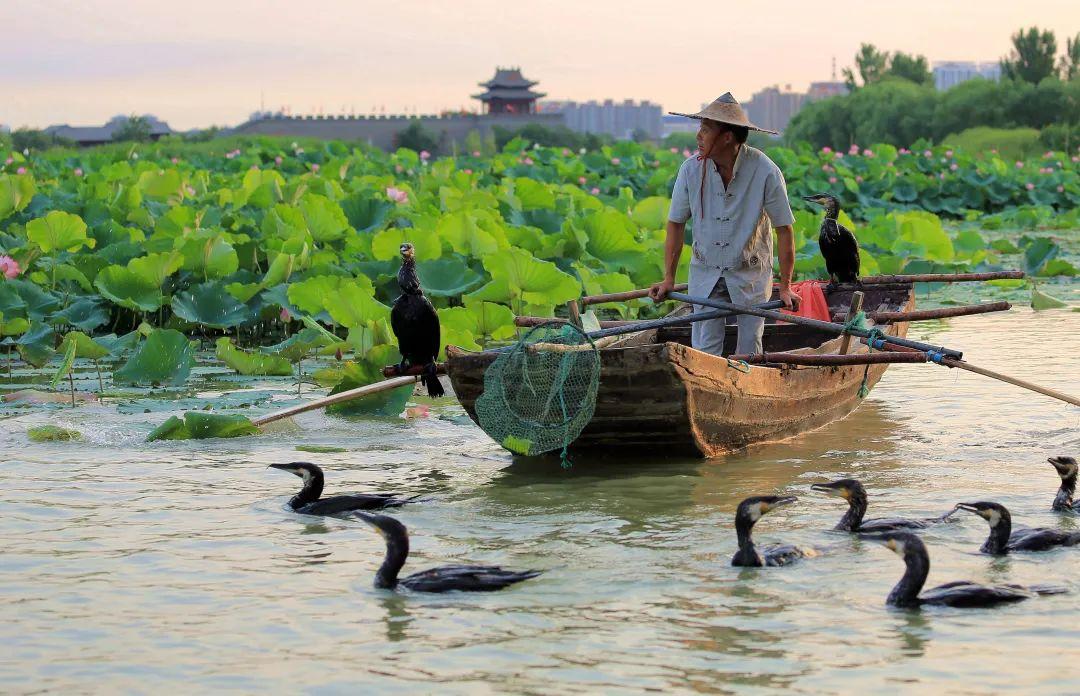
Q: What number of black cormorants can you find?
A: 9